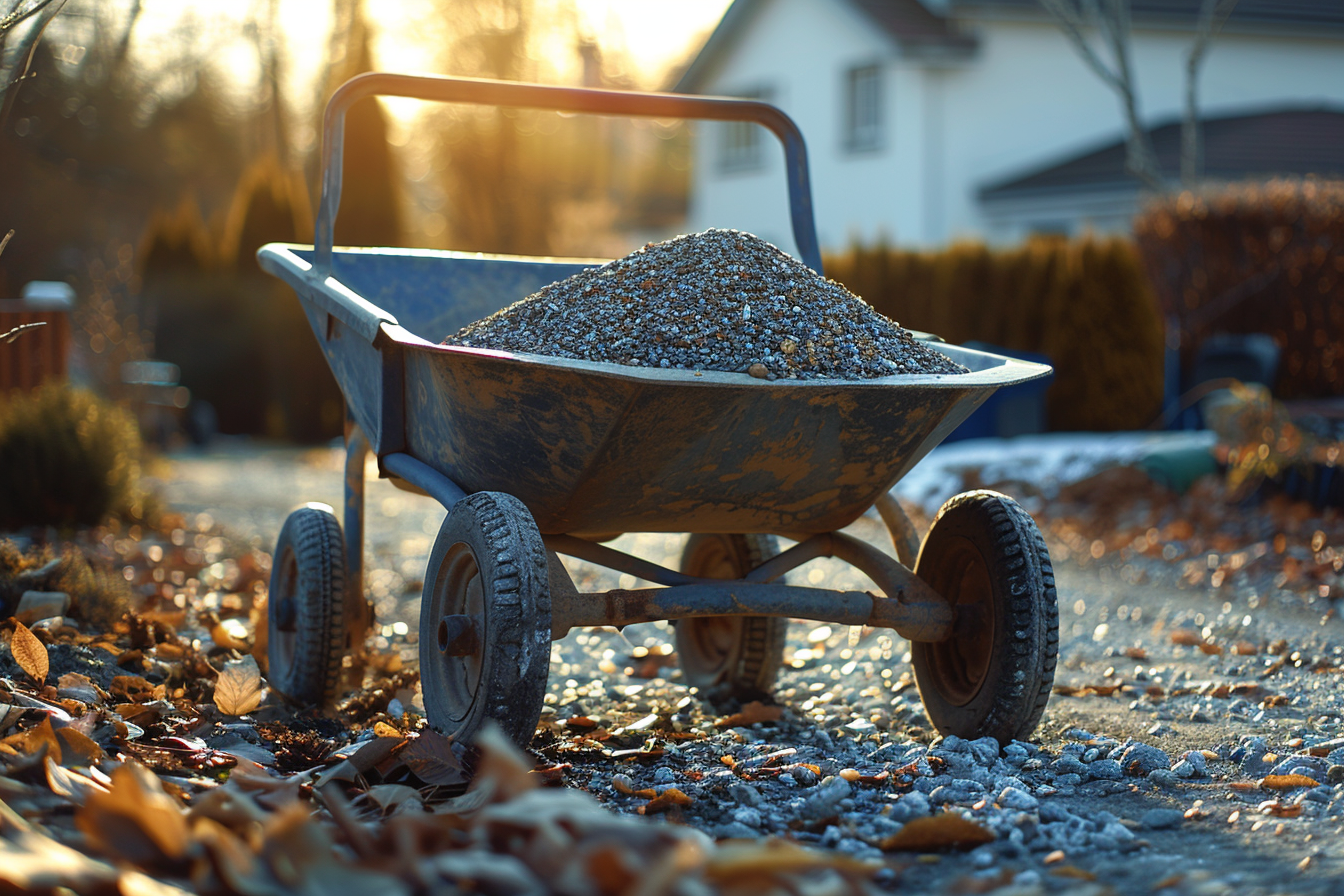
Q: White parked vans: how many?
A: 0